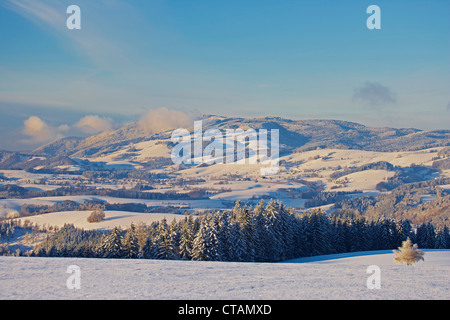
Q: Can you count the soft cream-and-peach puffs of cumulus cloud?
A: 3